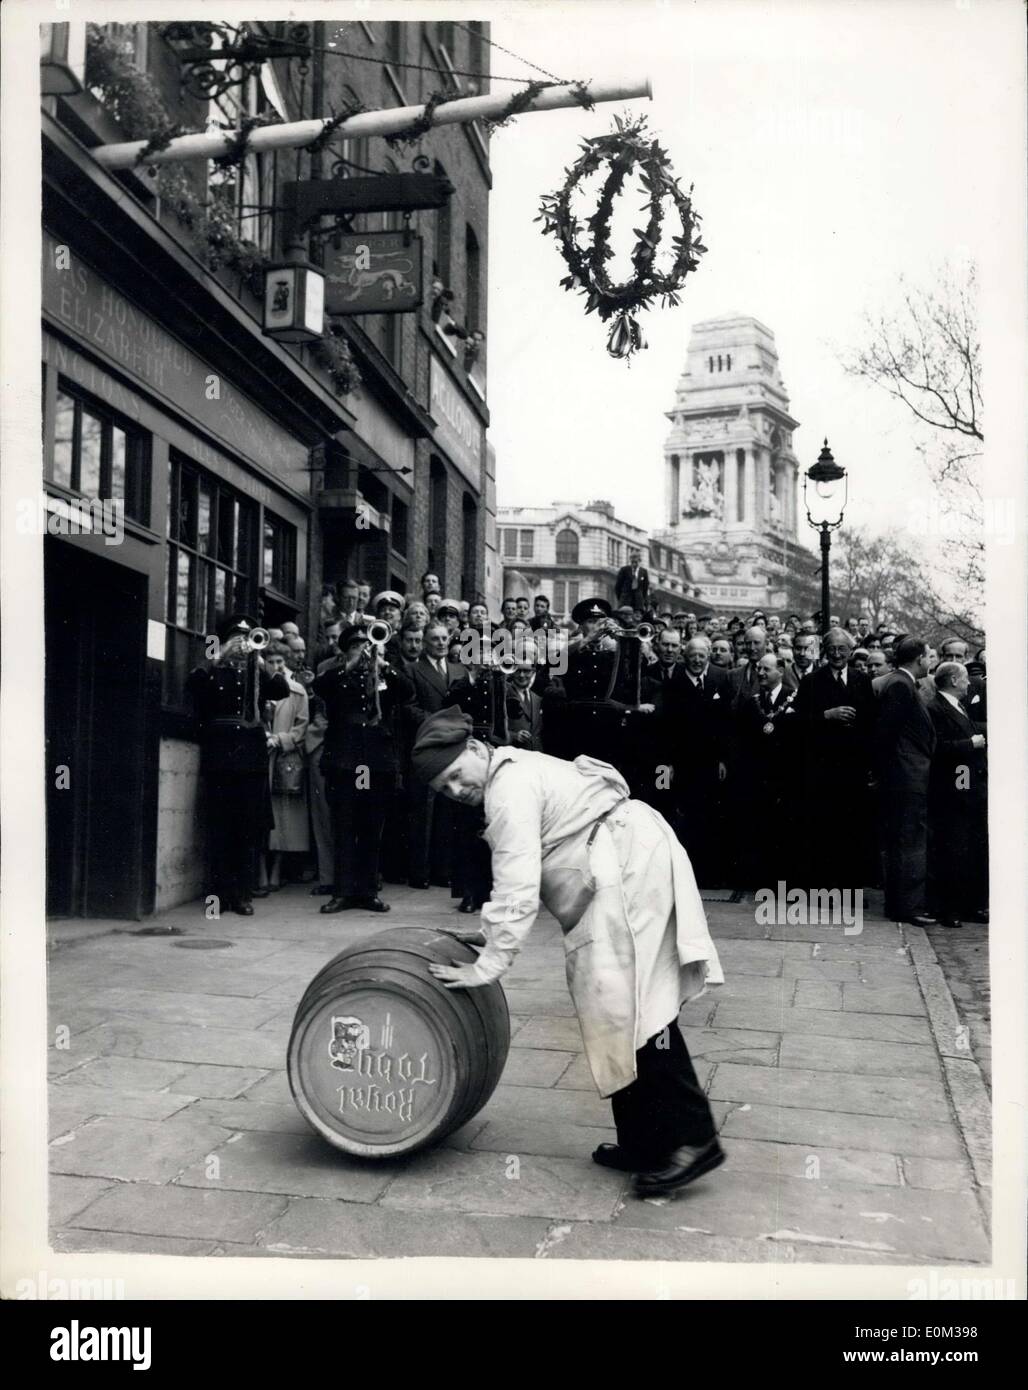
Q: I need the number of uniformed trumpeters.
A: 4